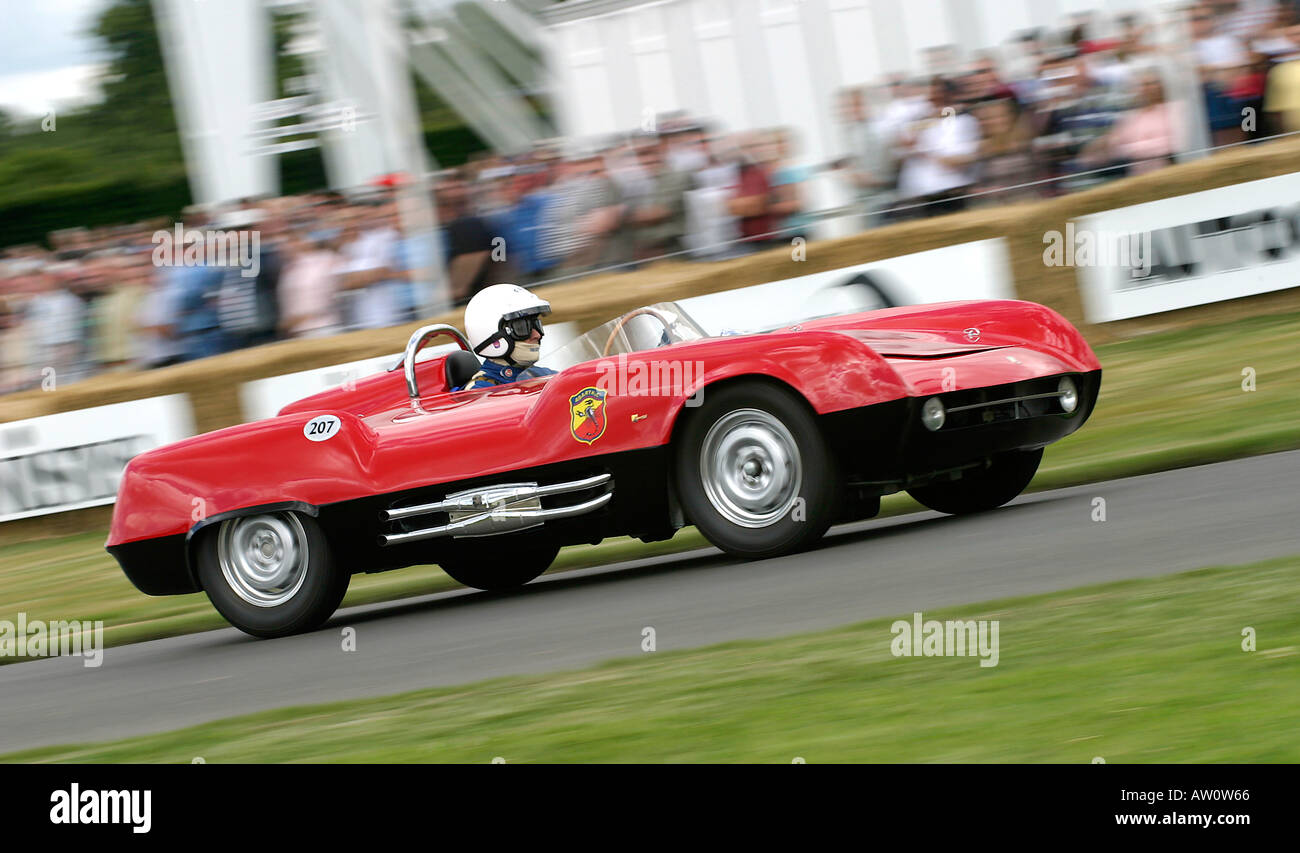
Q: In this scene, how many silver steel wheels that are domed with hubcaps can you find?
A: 2